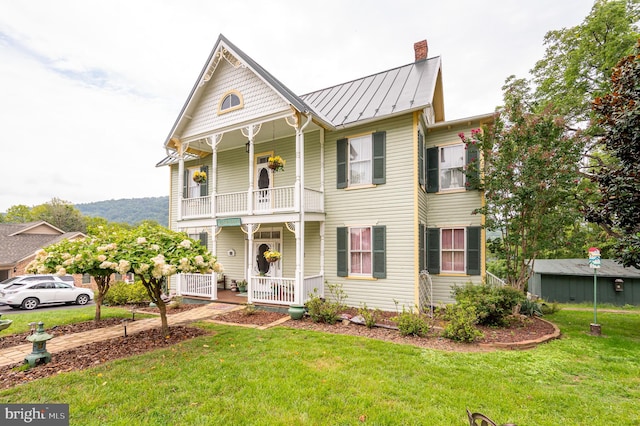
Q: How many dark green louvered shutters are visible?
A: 13